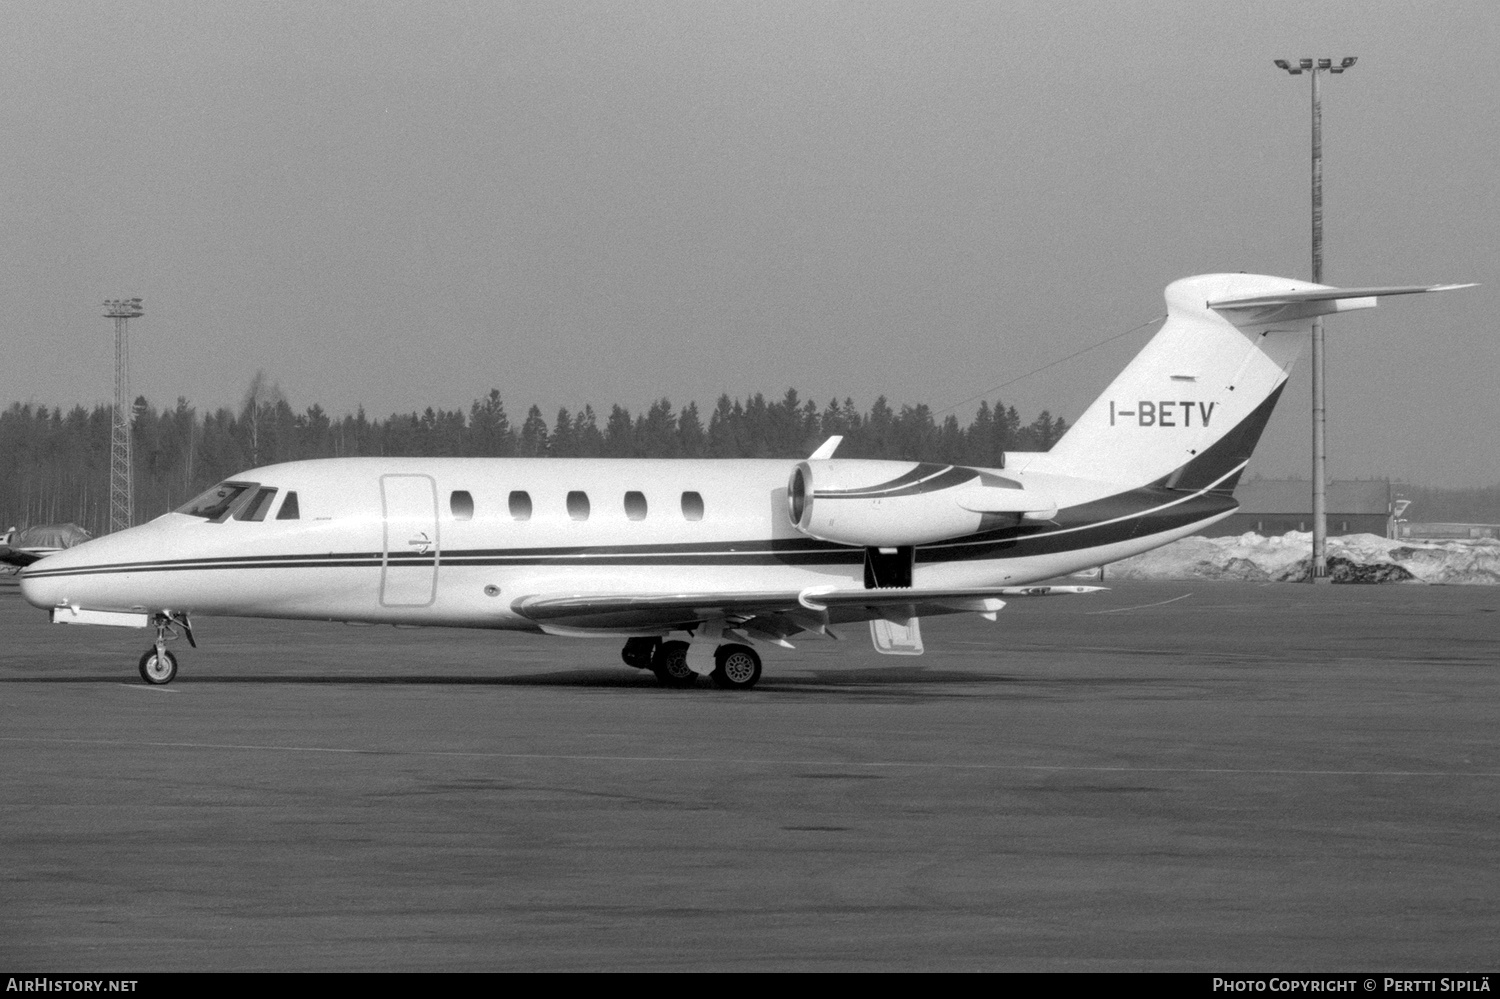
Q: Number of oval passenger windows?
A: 5